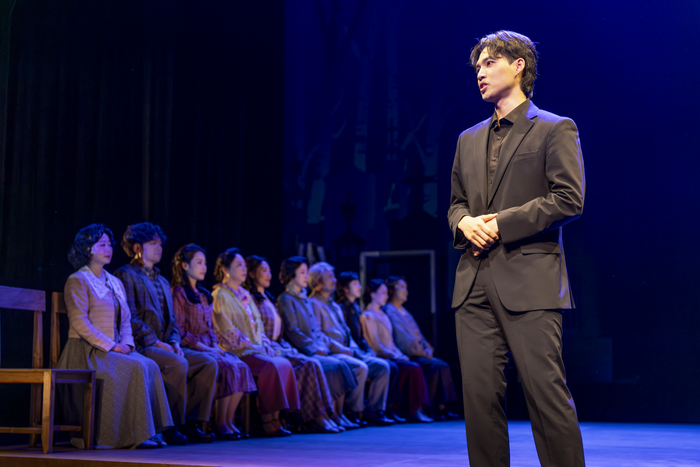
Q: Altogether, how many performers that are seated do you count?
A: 10